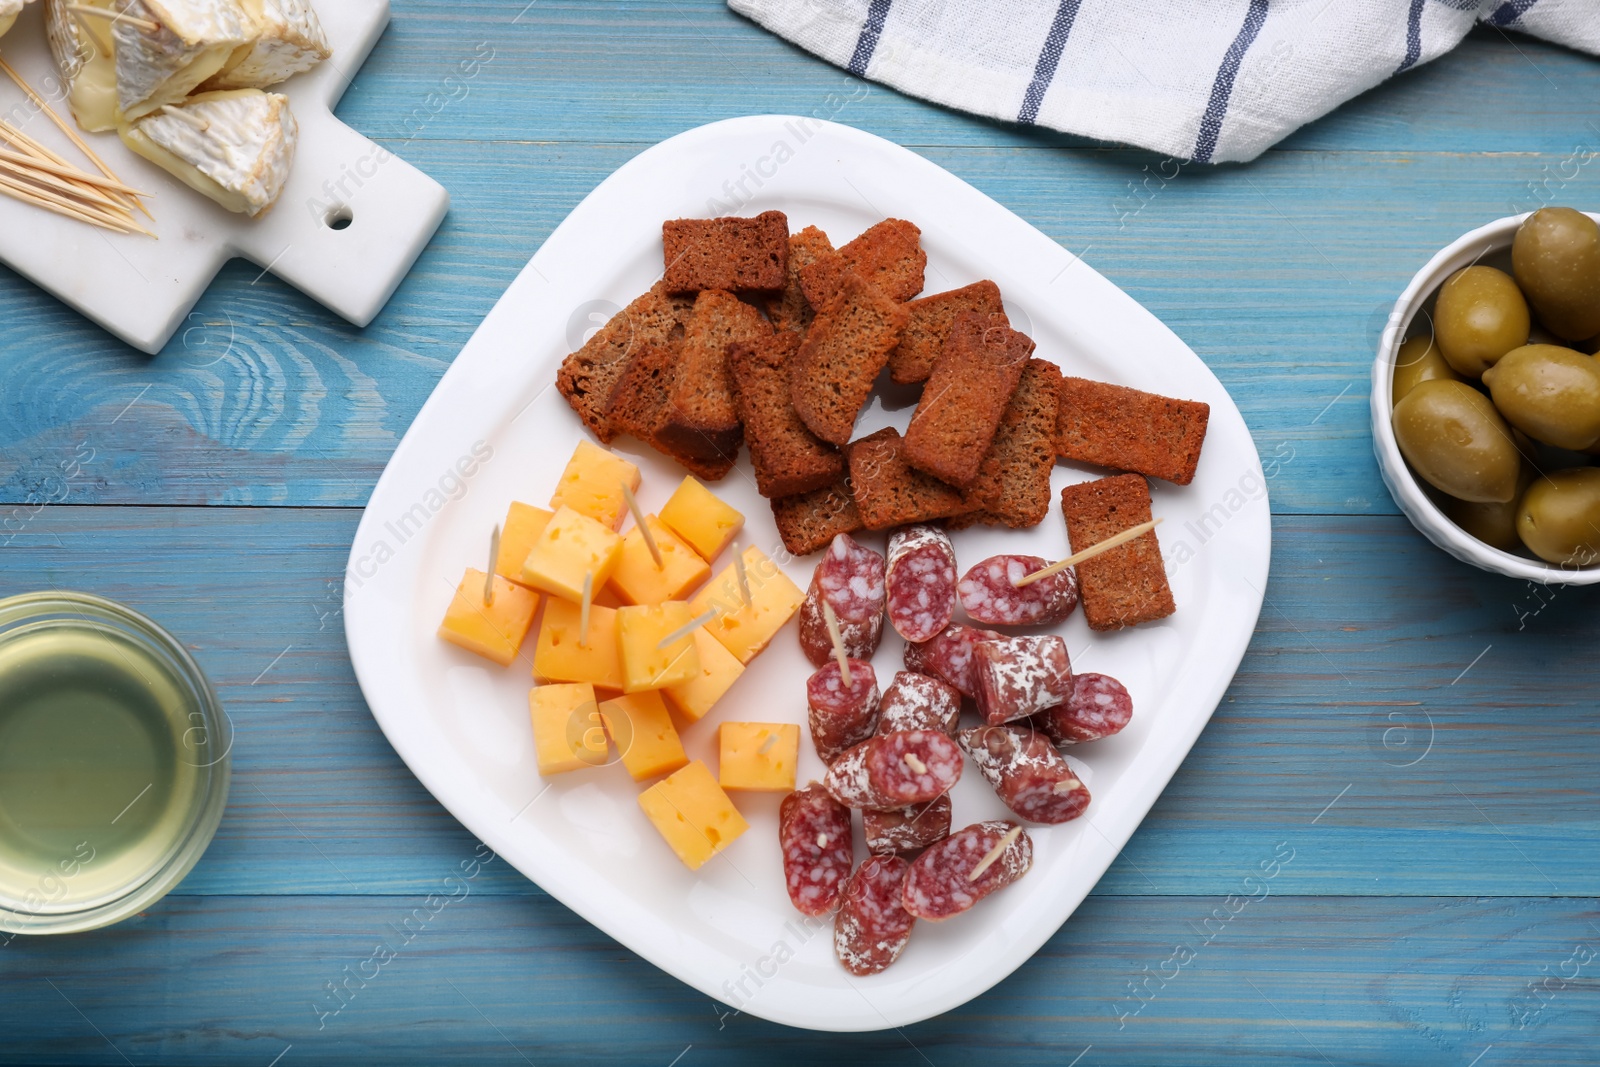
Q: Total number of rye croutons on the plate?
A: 15